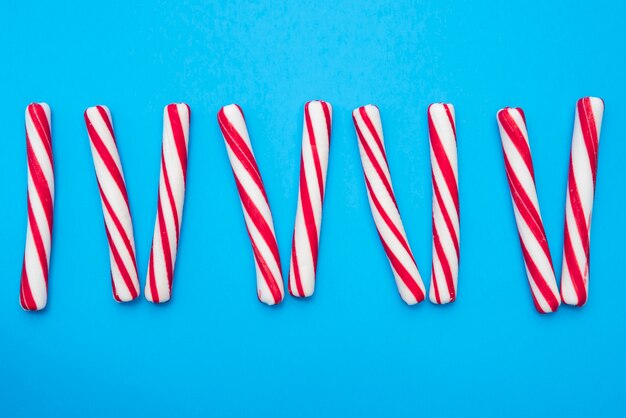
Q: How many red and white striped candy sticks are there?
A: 9